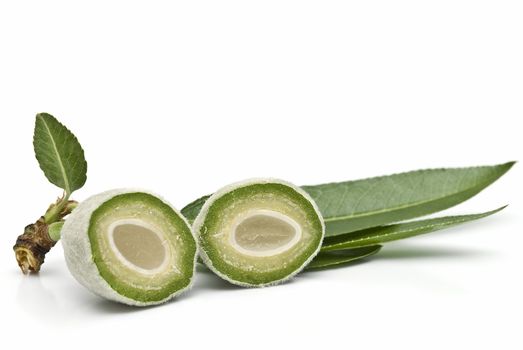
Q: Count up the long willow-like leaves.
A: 3